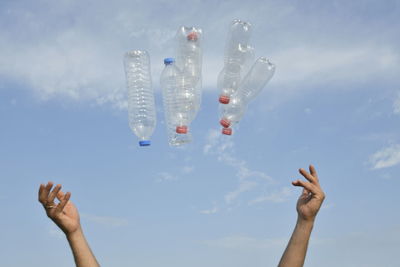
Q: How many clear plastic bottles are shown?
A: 7